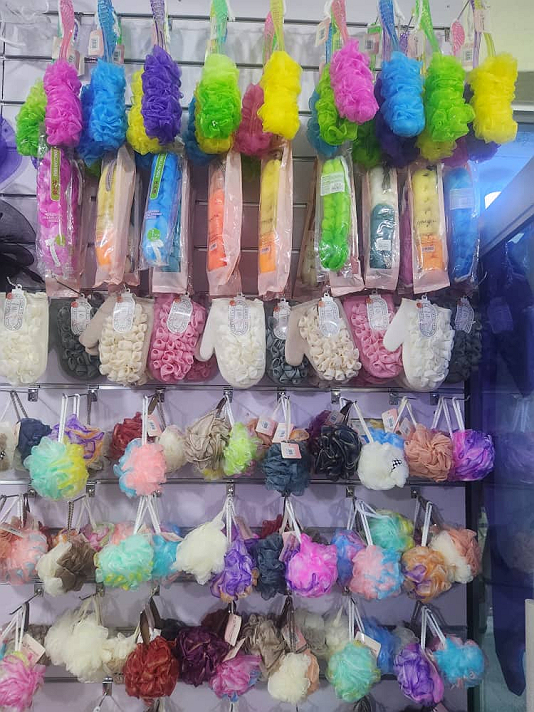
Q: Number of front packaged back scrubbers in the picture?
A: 9